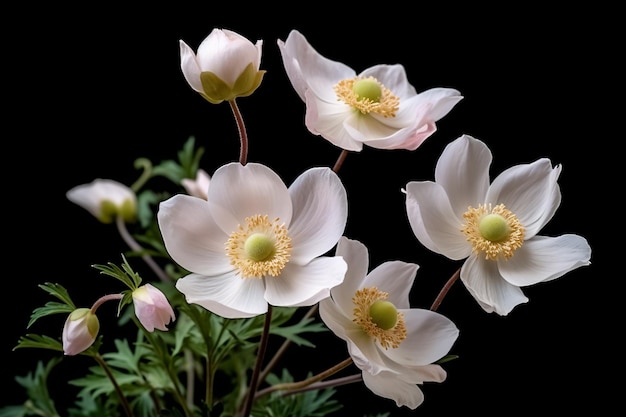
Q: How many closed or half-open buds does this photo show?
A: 5